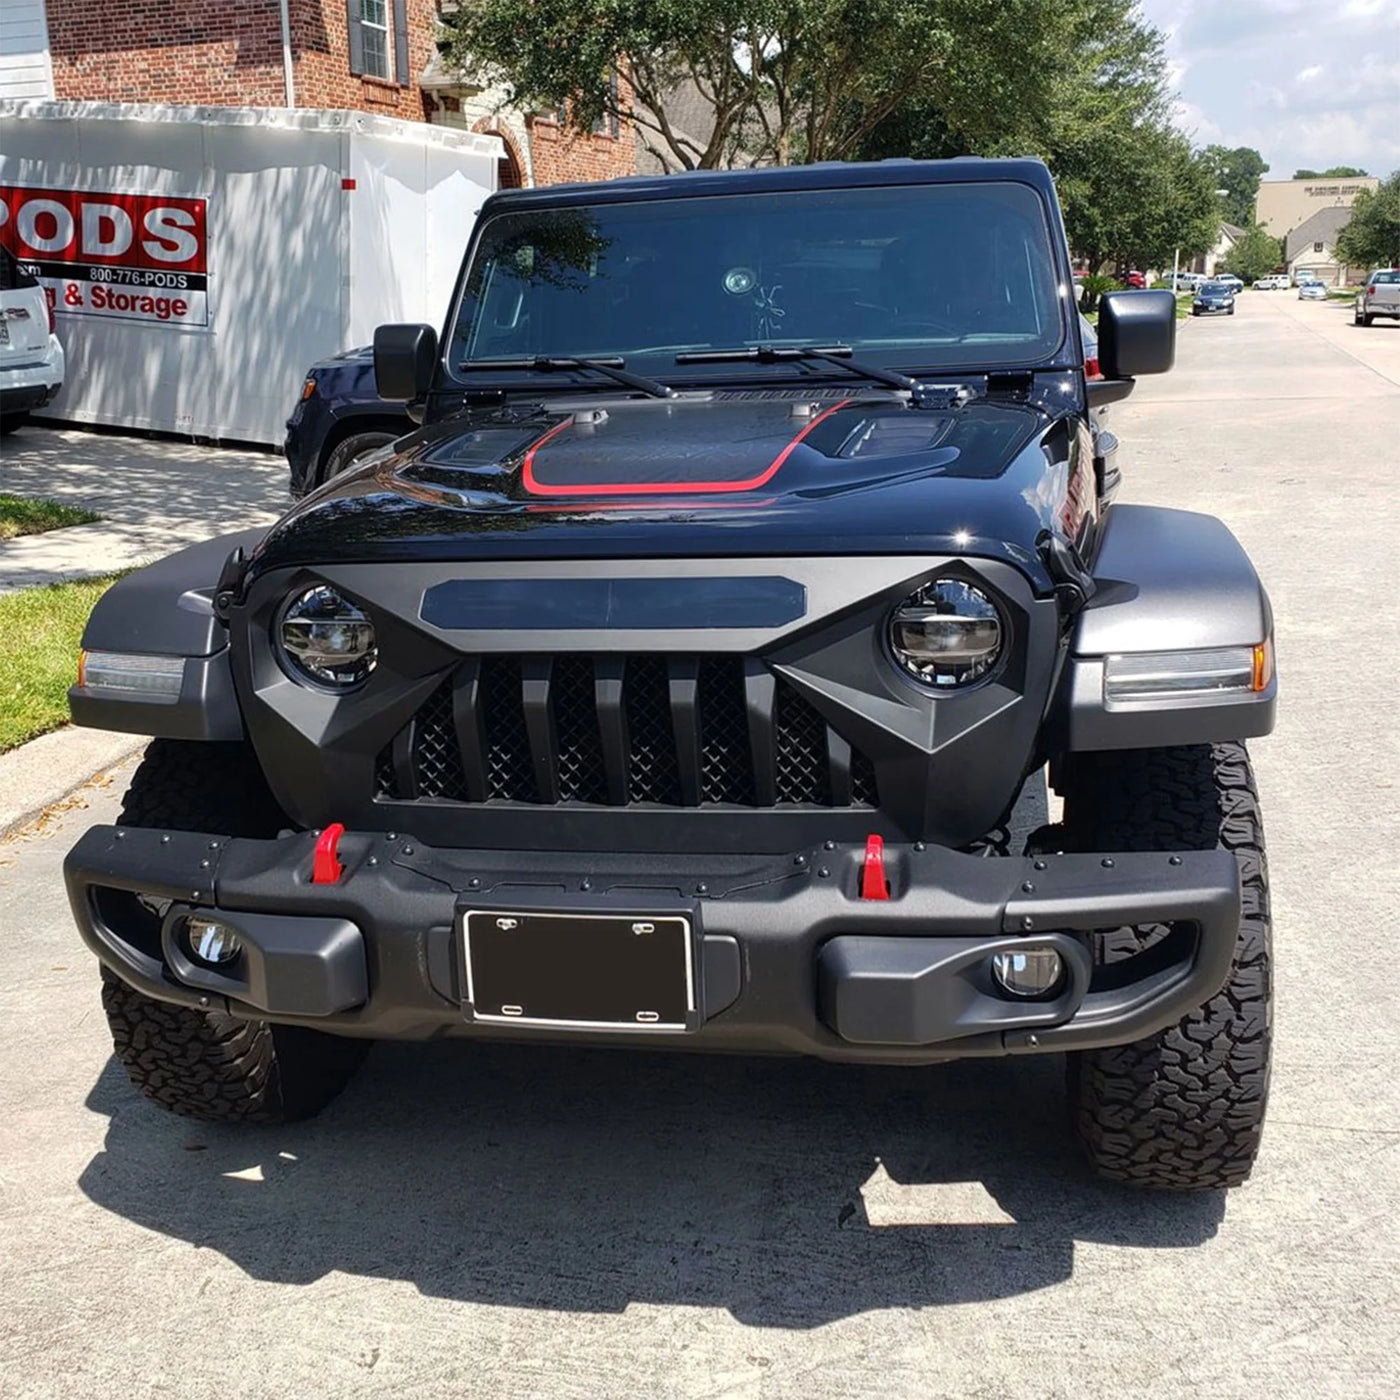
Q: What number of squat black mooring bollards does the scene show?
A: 0